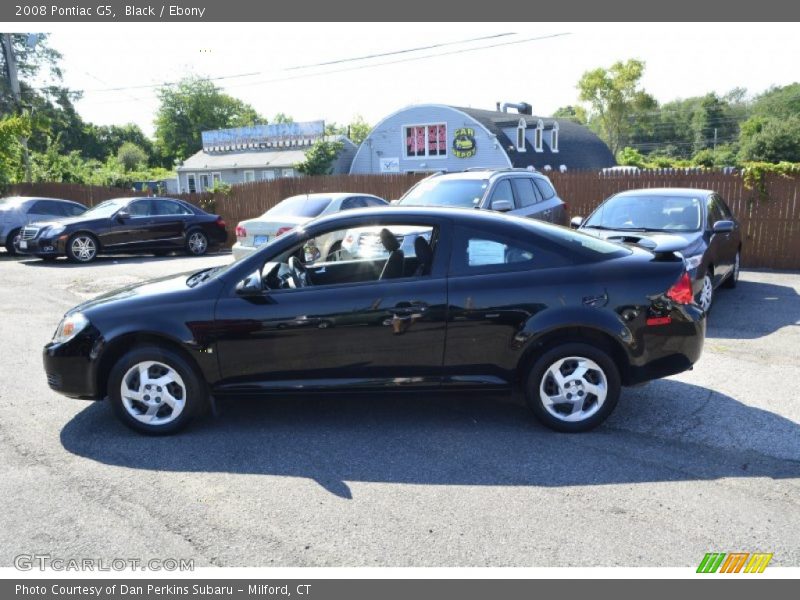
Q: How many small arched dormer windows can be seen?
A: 3